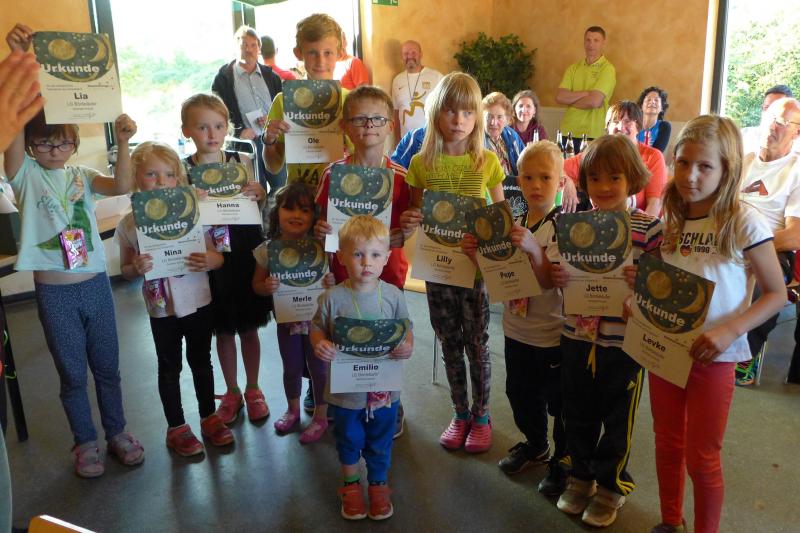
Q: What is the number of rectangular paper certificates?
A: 11